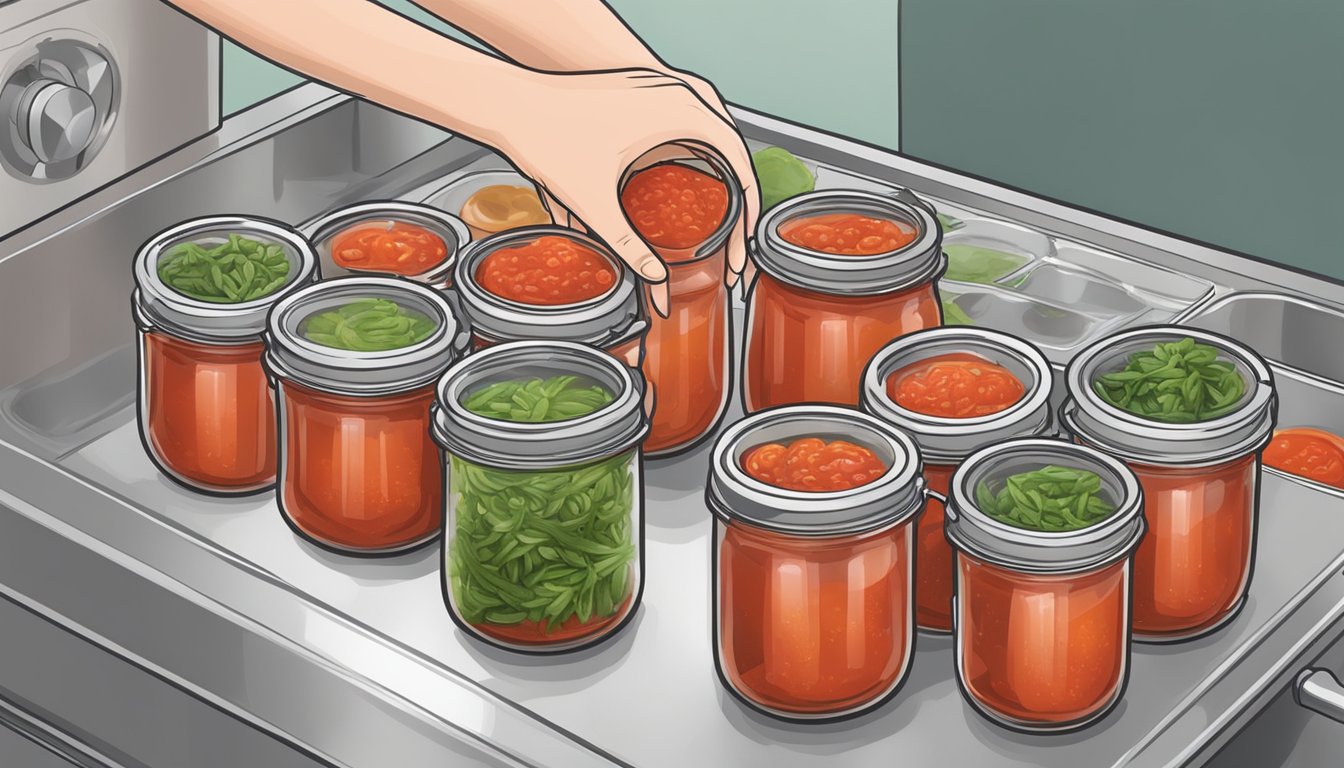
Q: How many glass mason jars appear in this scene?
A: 11